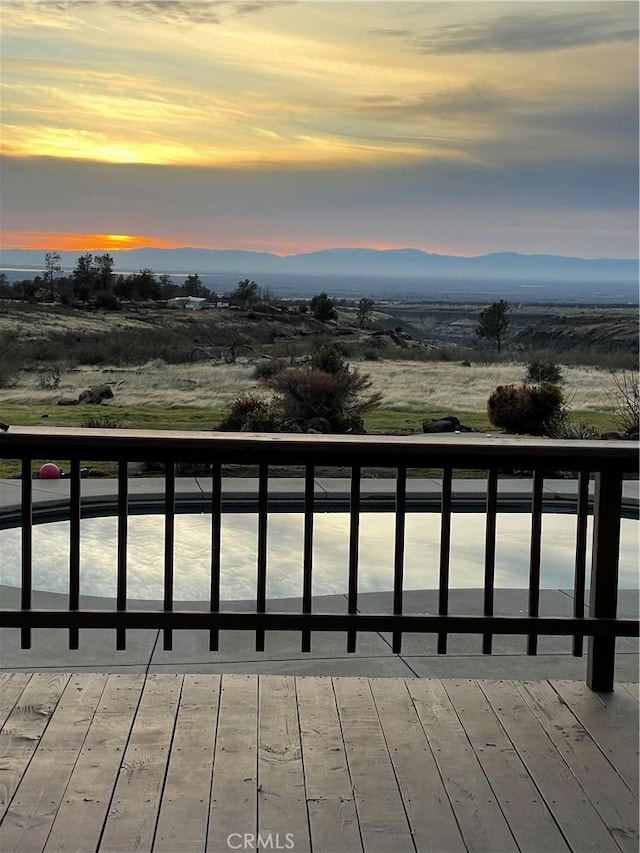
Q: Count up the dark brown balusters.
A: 13